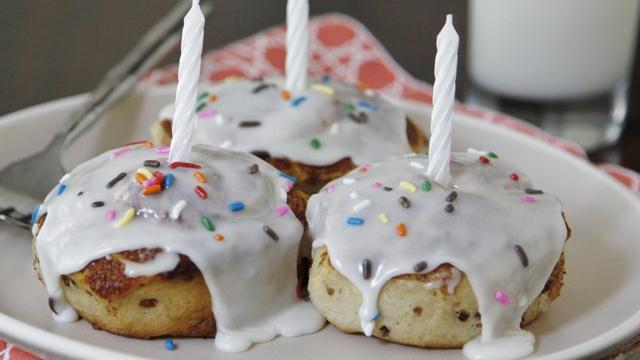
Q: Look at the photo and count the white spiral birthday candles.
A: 3